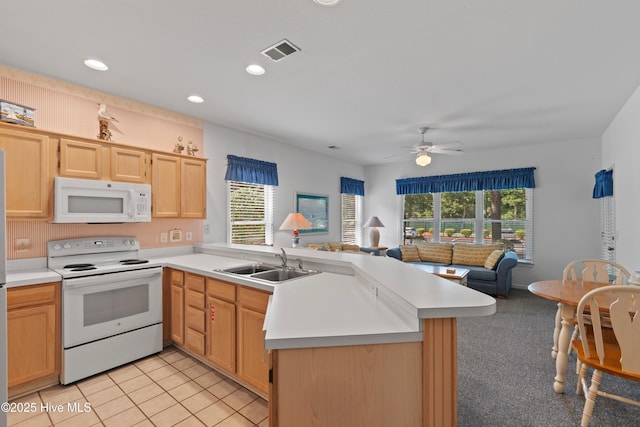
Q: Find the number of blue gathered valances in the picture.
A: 4